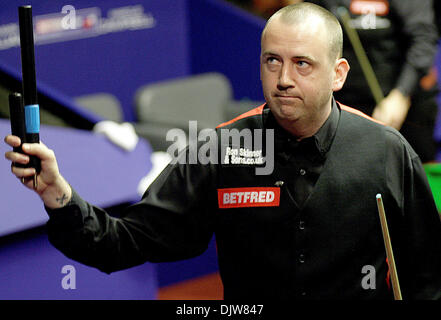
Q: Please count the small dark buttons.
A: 4